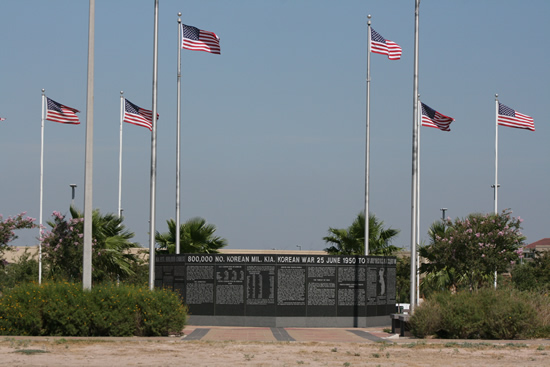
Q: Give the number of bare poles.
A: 3